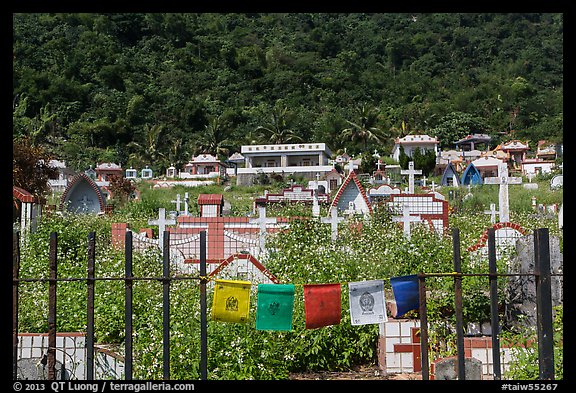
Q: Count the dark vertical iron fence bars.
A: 10